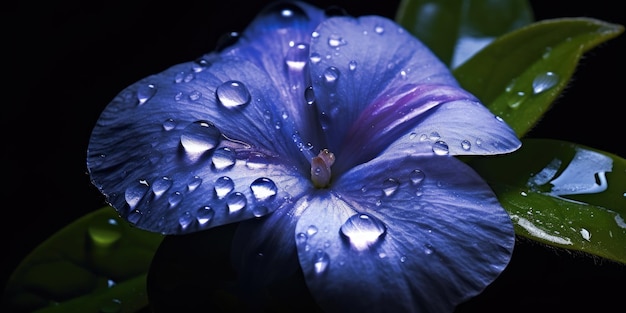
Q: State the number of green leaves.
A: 4